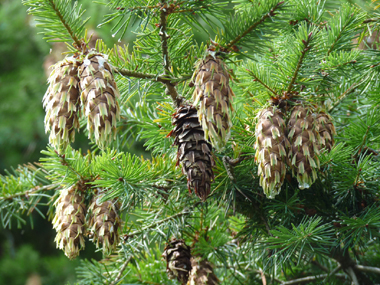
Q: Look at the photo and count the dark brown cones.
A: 2